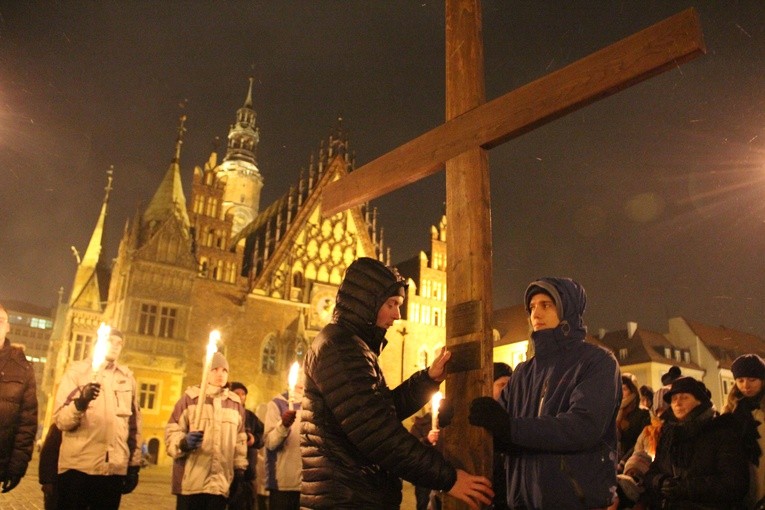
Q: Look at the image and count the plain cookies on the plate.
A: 0